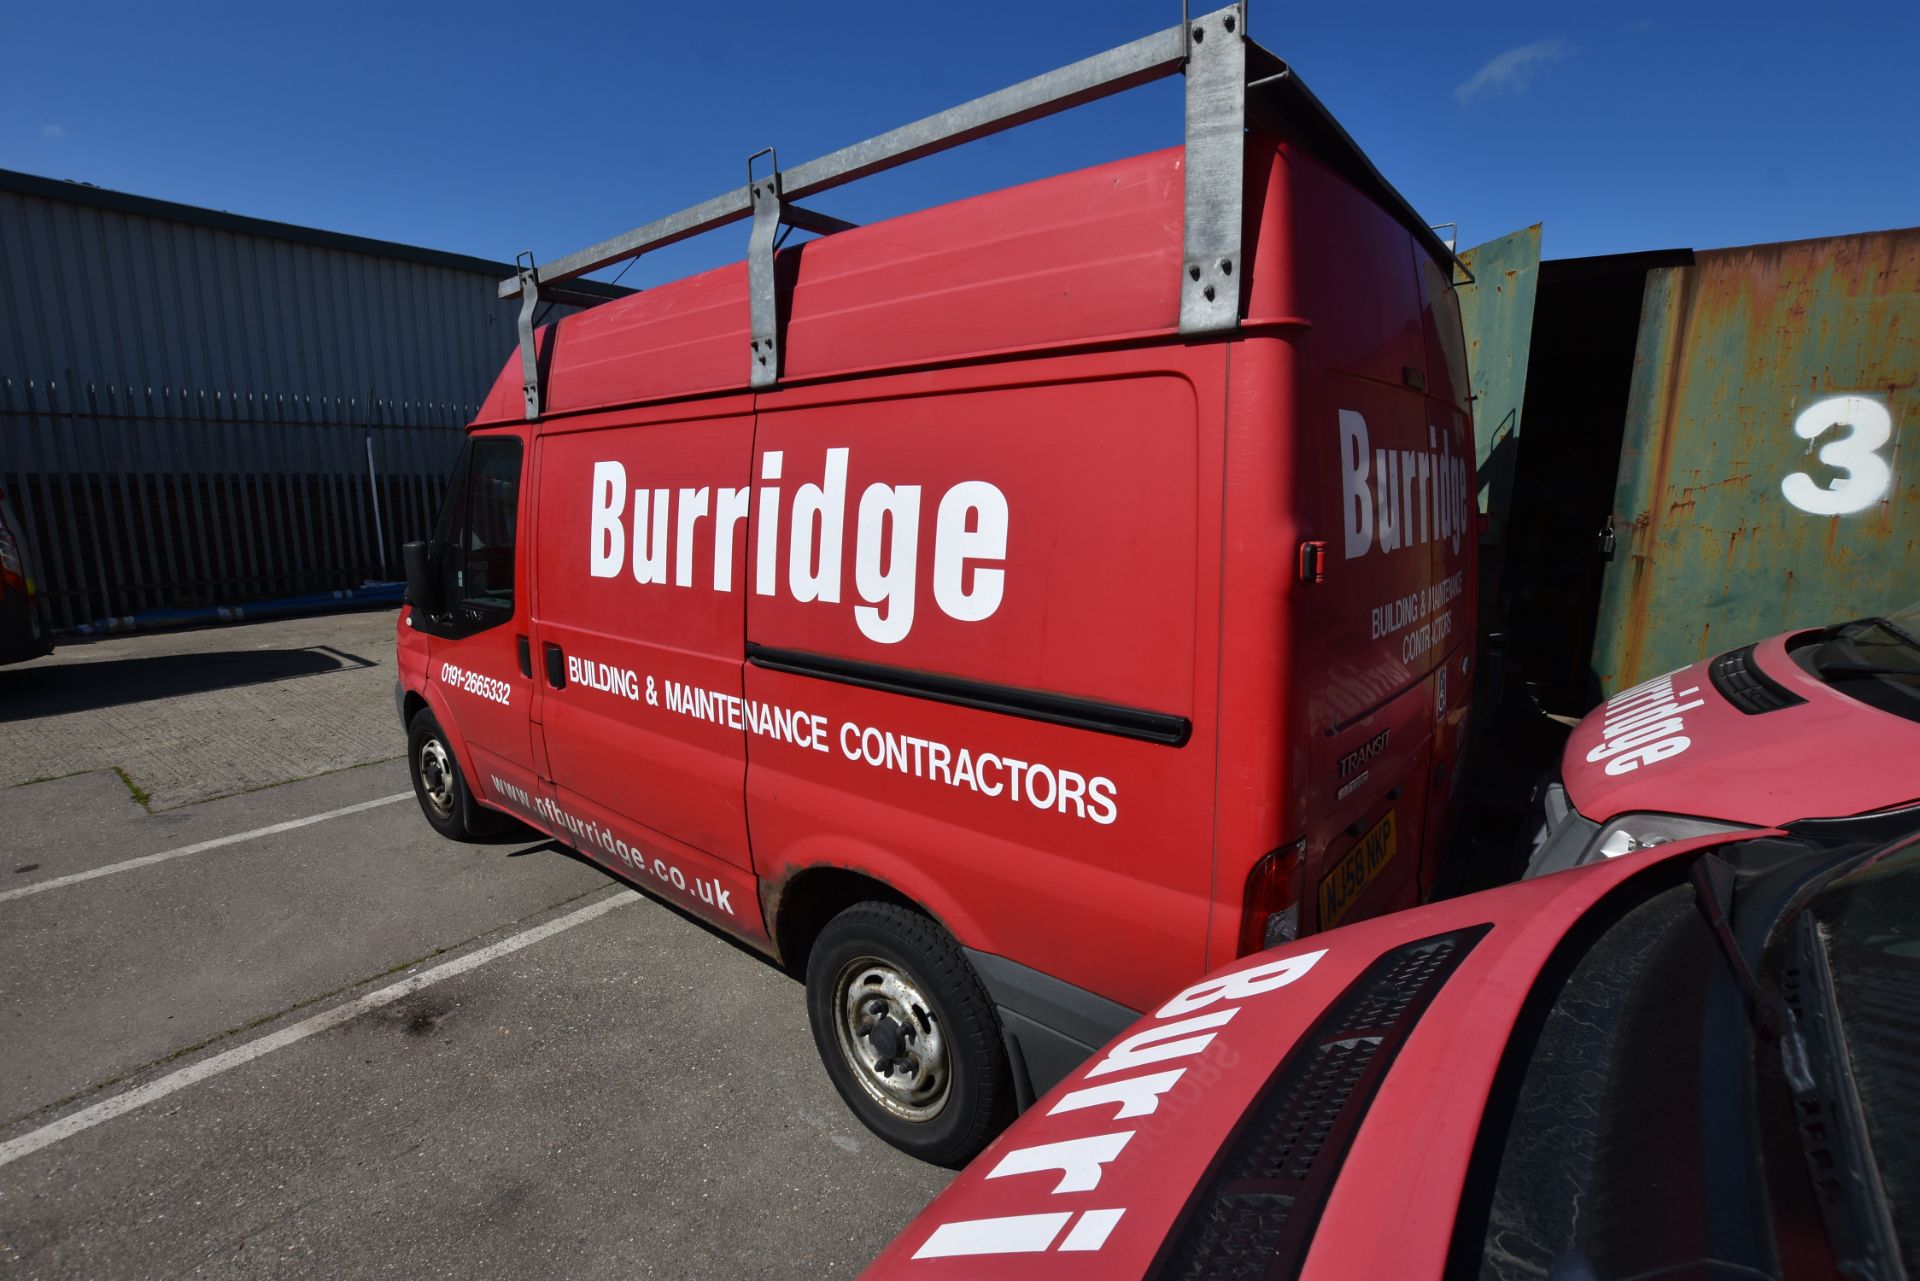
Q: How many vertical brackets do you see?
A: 3